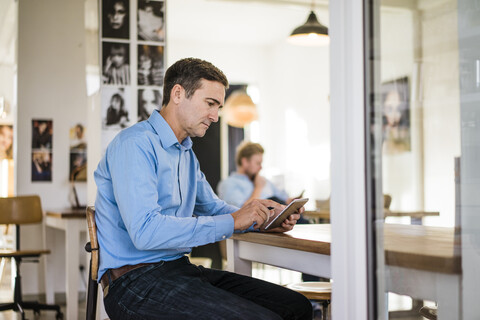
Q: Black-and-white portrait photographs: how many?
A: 6